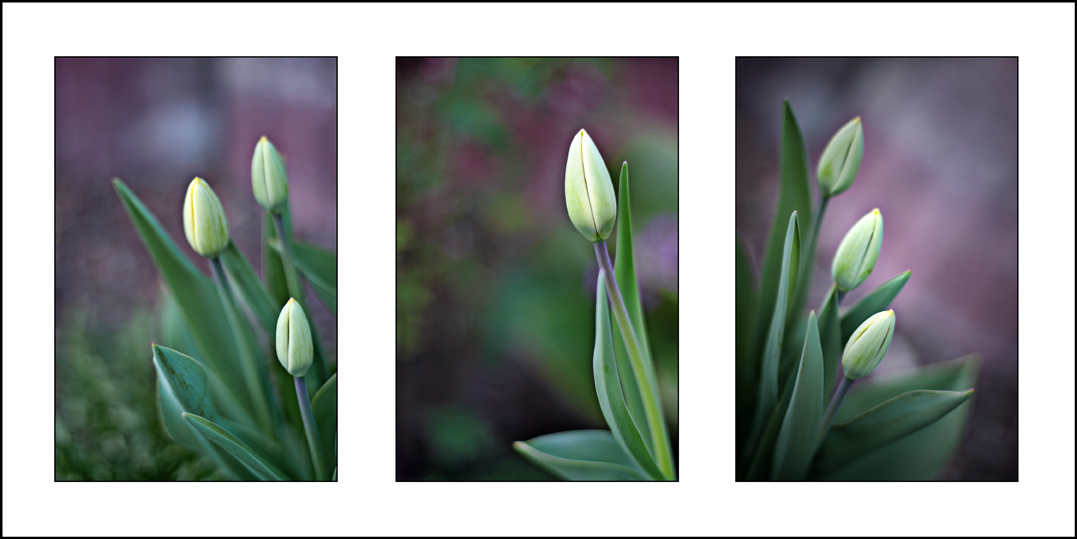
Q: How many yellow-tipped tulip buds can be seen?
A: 7